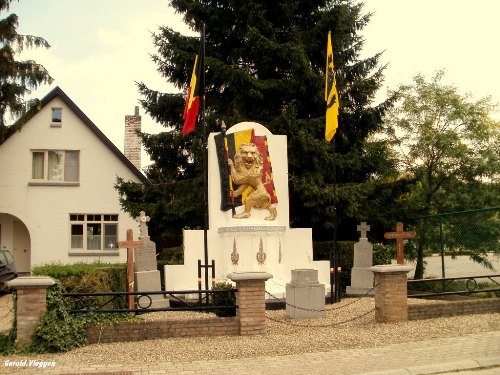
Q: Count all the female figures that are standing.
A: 0